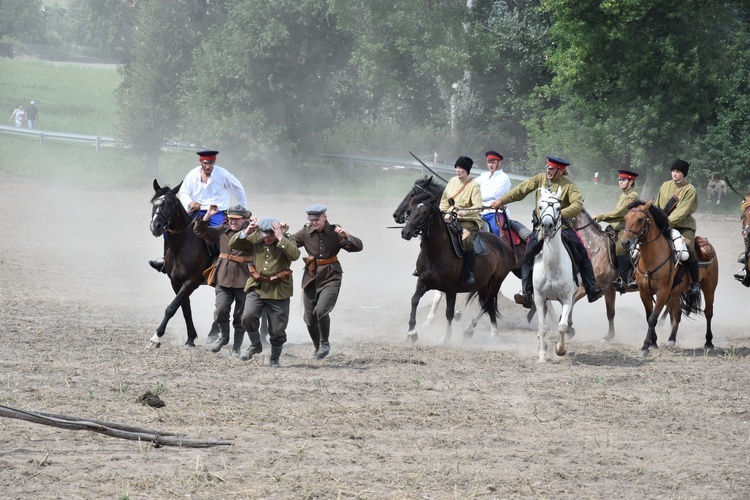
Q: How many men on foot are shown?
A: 3